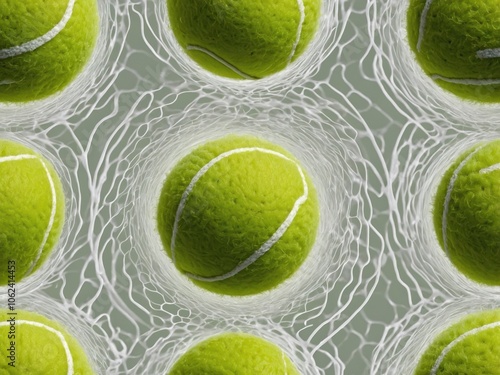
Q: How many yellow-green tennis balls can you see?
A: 9